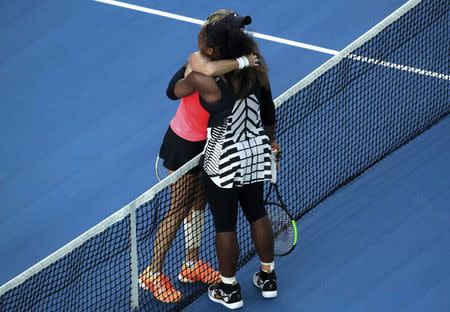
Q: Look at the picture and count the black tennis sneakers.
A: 2